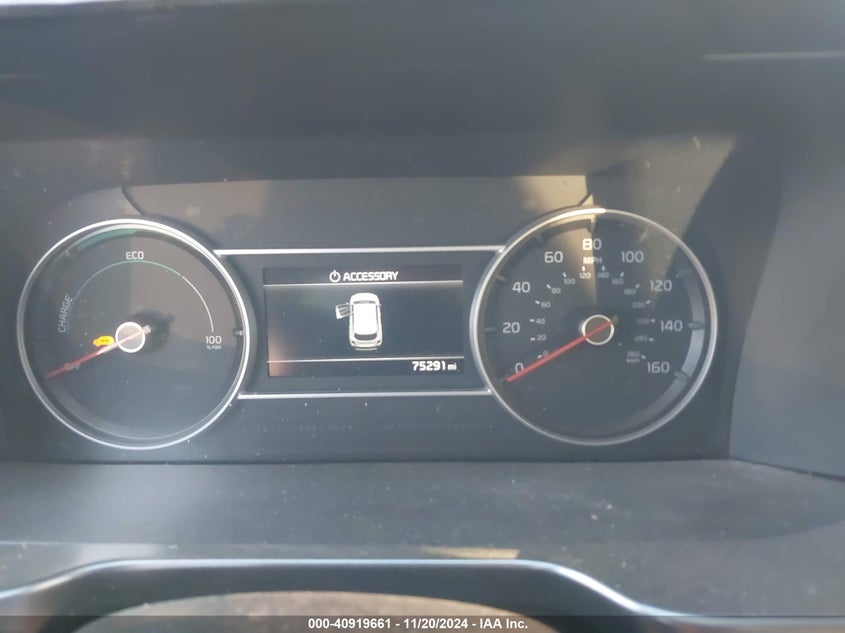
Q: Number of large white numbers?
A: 9